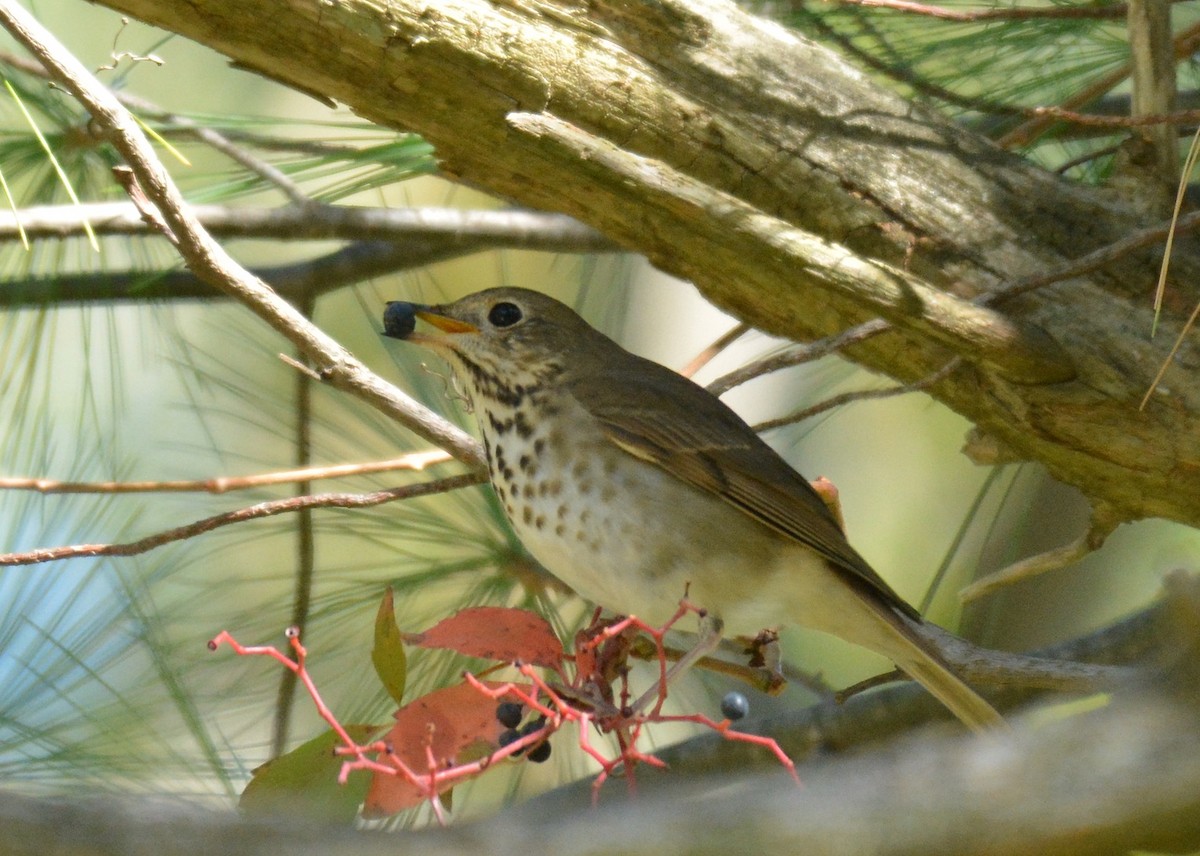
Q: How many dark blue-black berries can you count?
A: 6